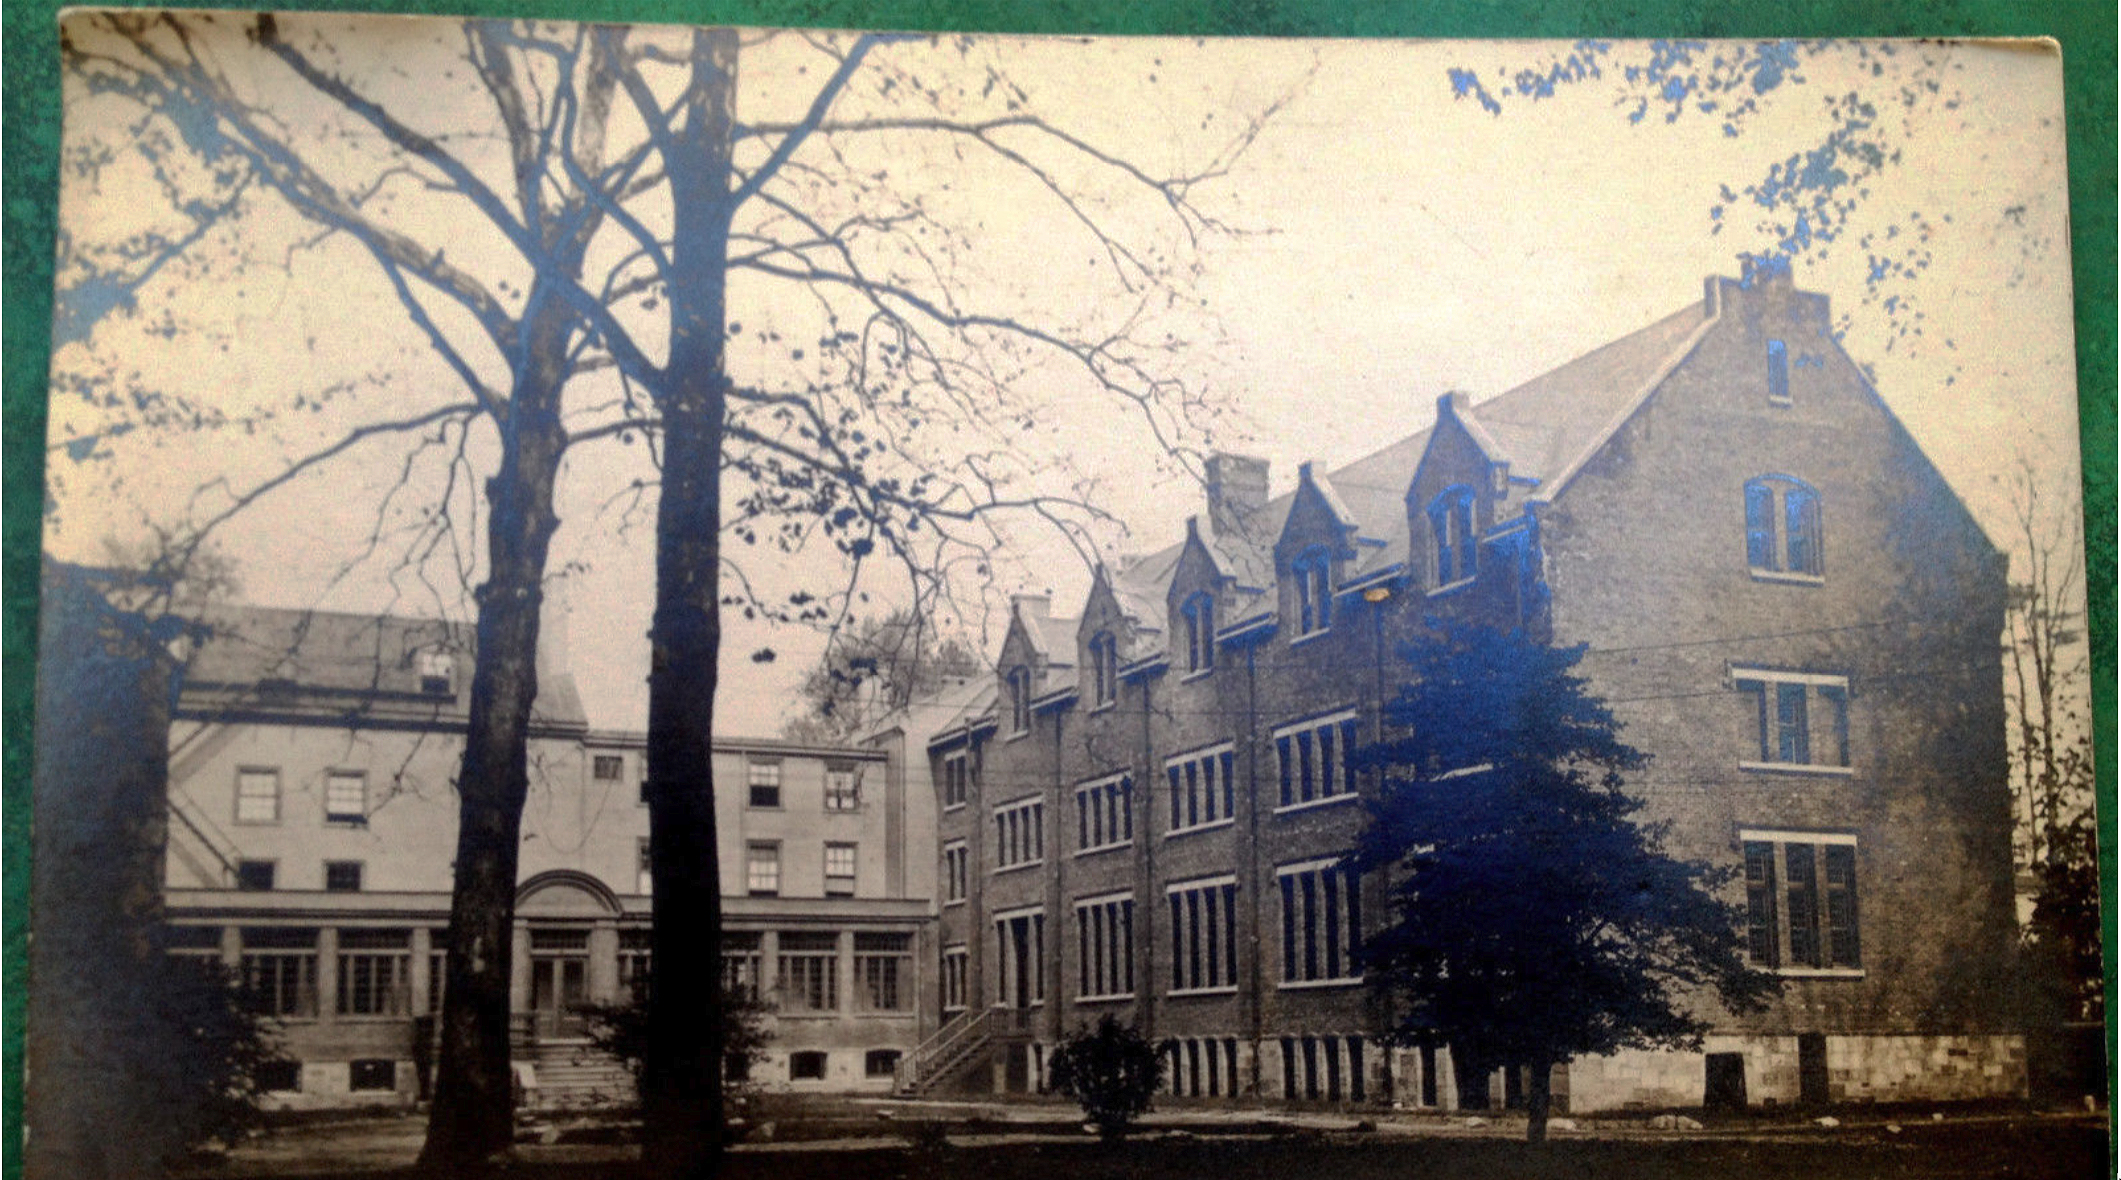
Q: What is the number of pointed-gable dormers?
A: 5